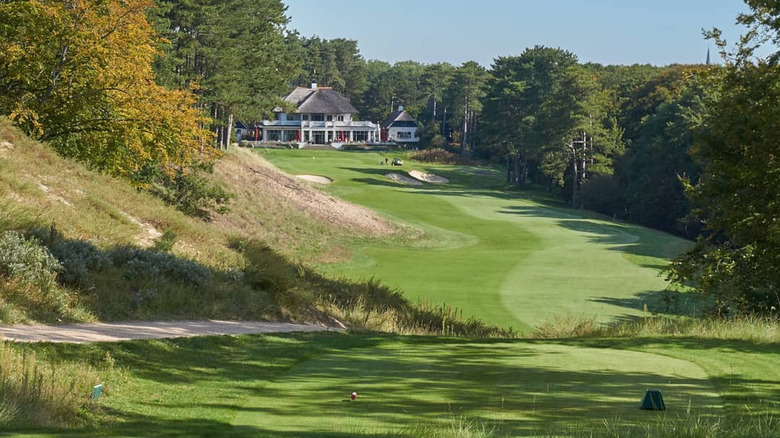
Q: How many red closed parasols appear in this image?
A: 4